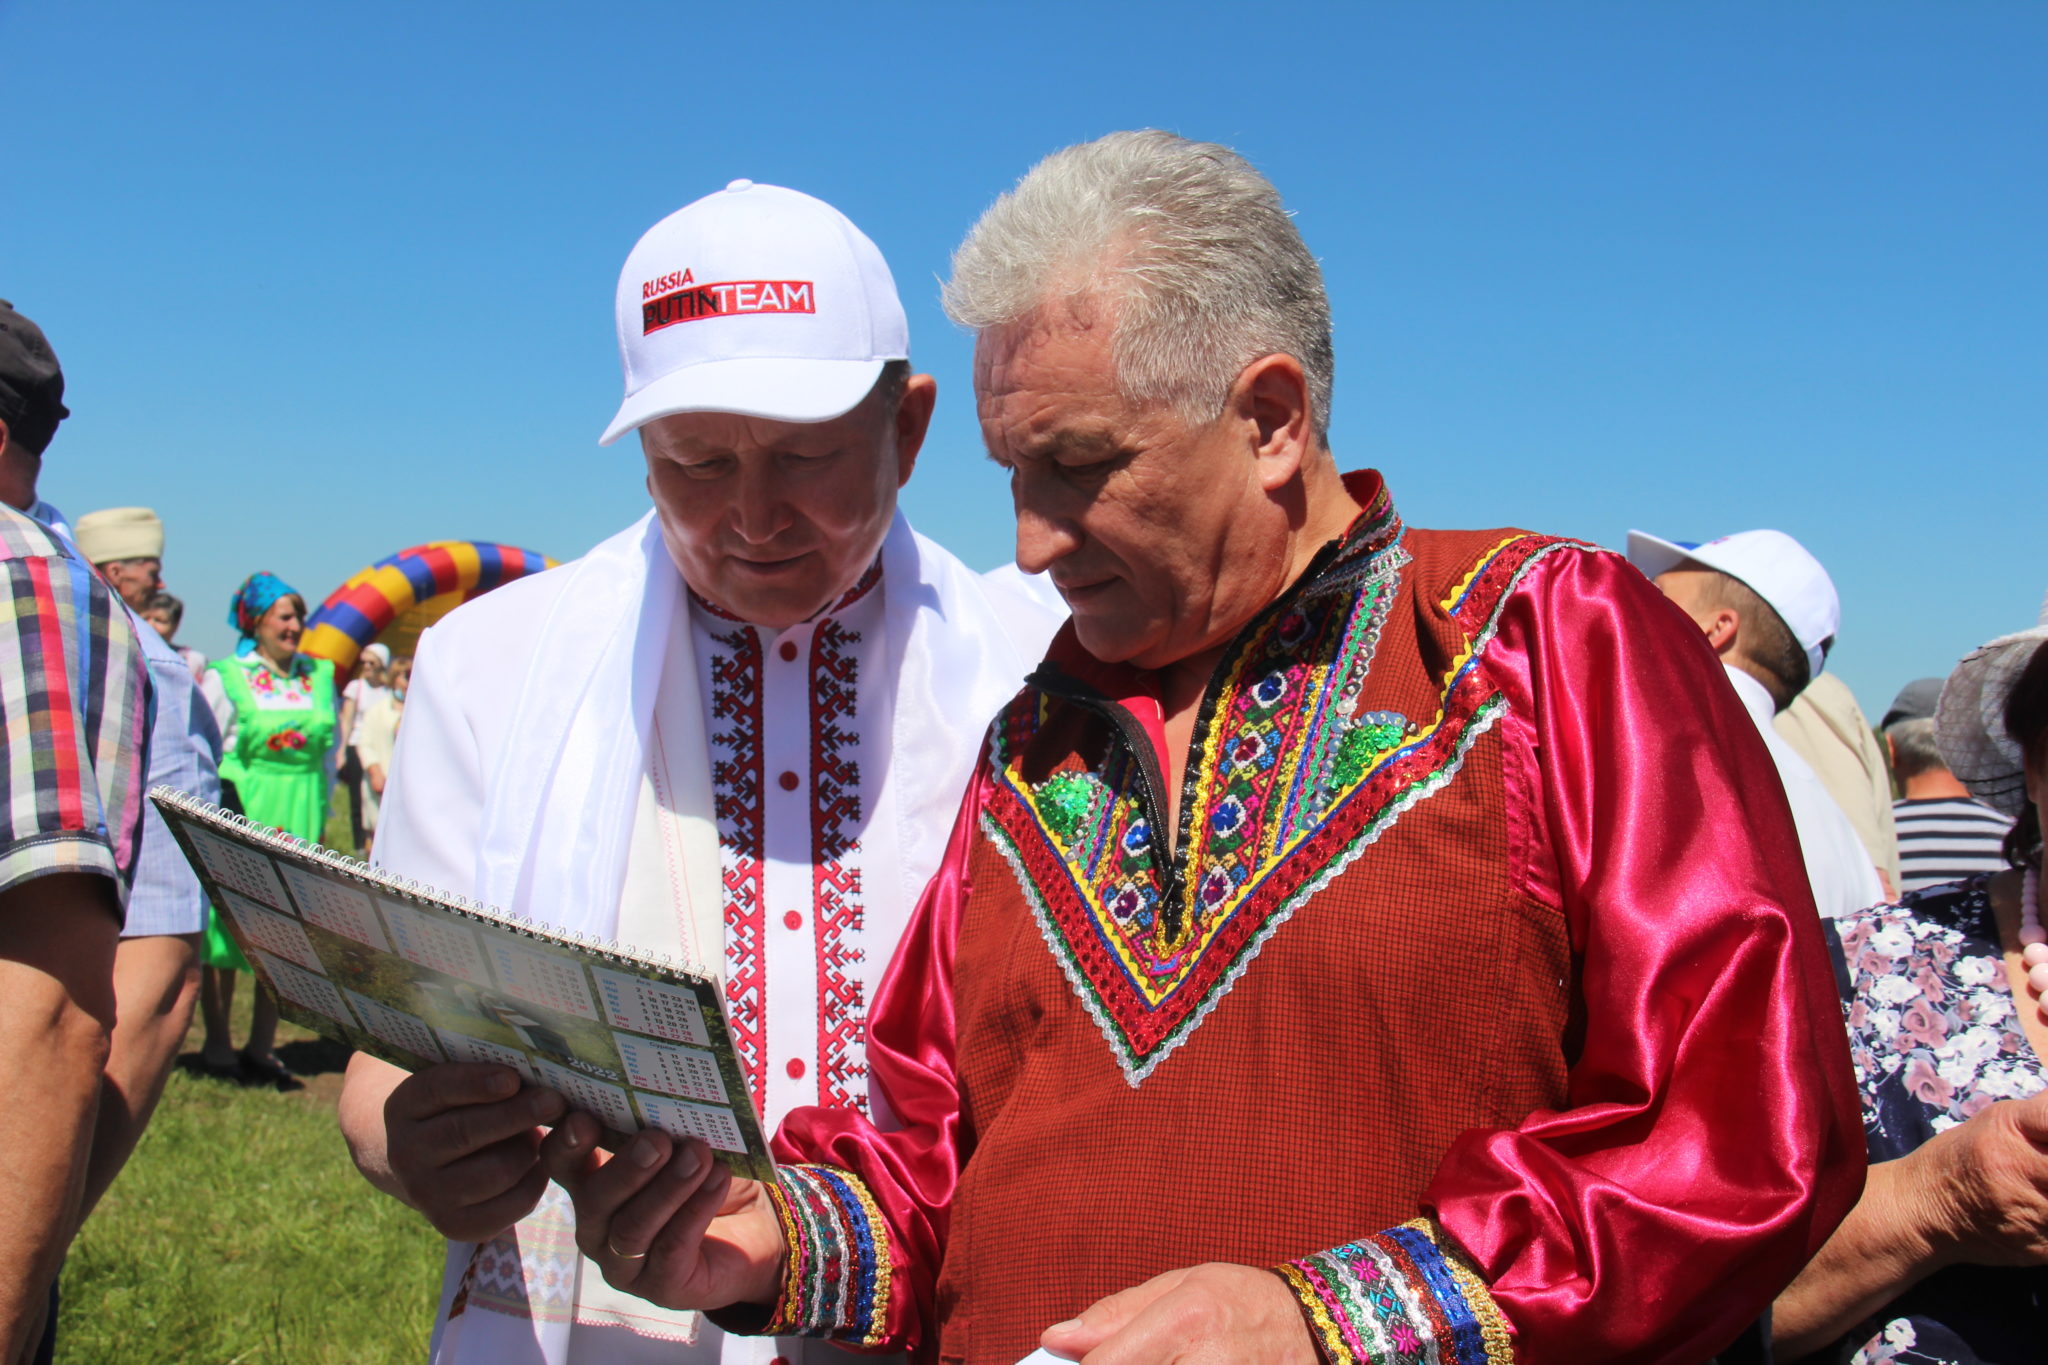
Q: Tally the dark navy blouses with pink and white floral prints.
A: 1